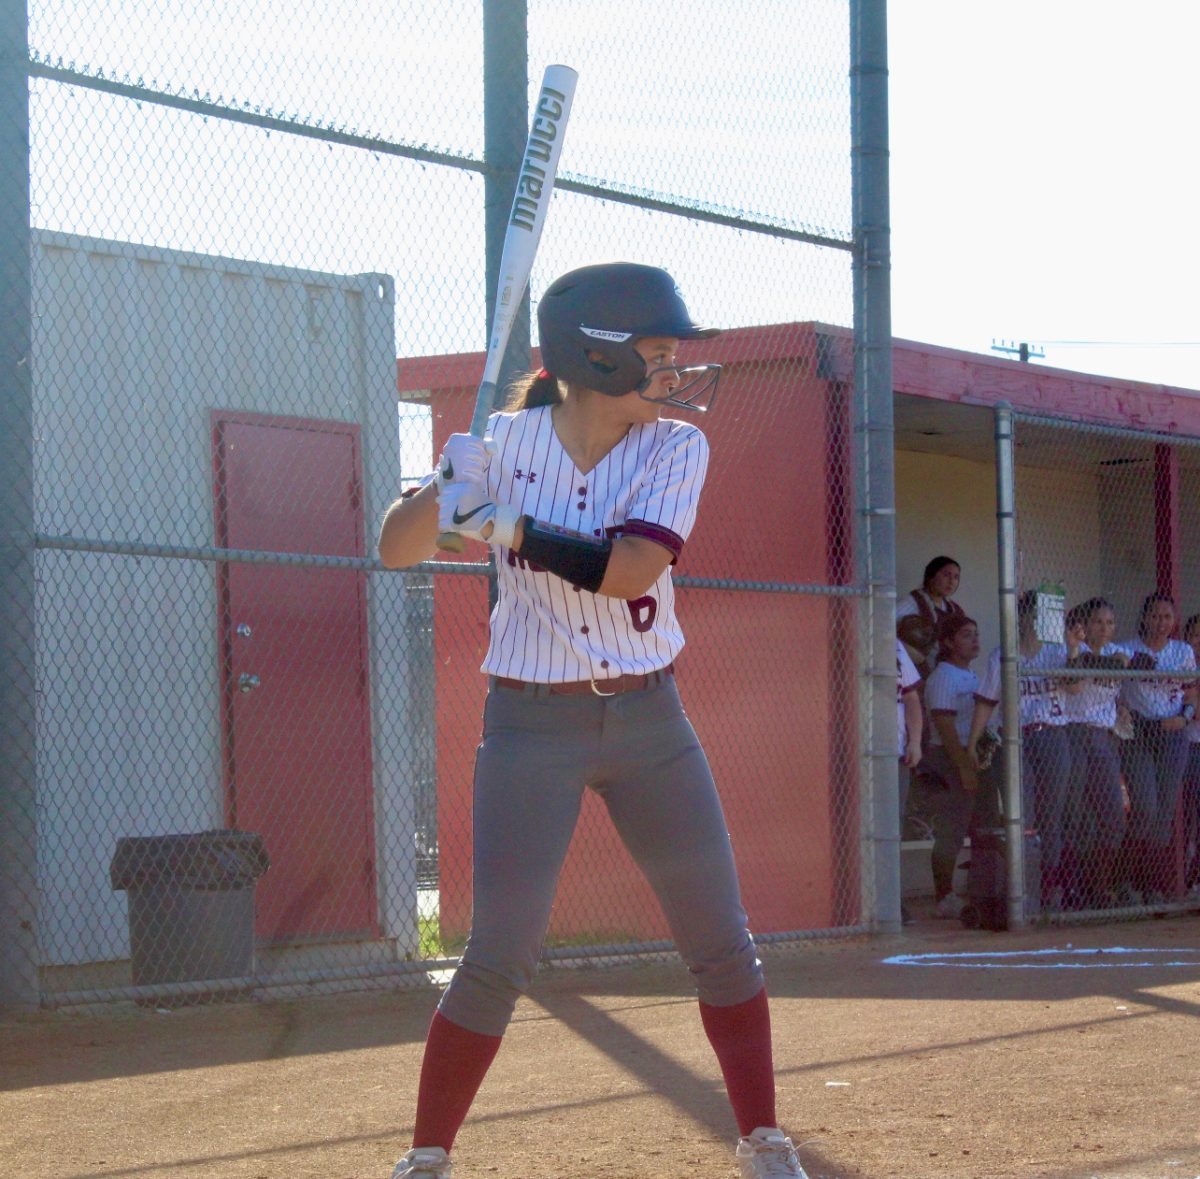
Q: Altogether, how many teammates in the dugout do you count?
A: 7